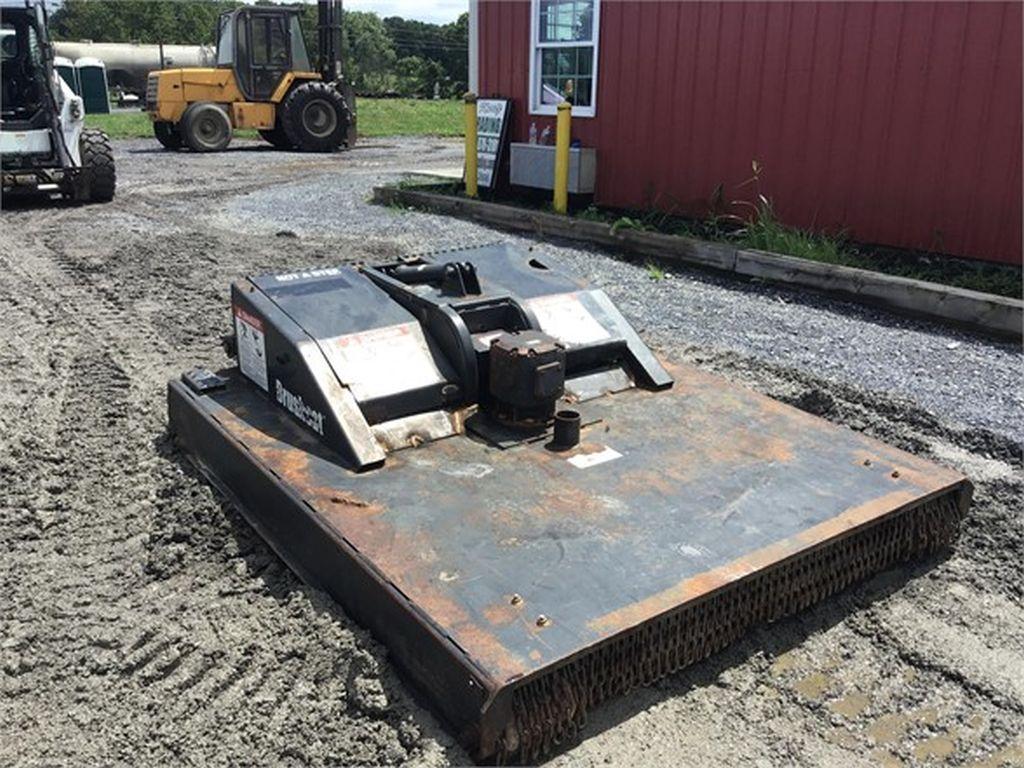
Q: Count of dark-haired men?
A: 0